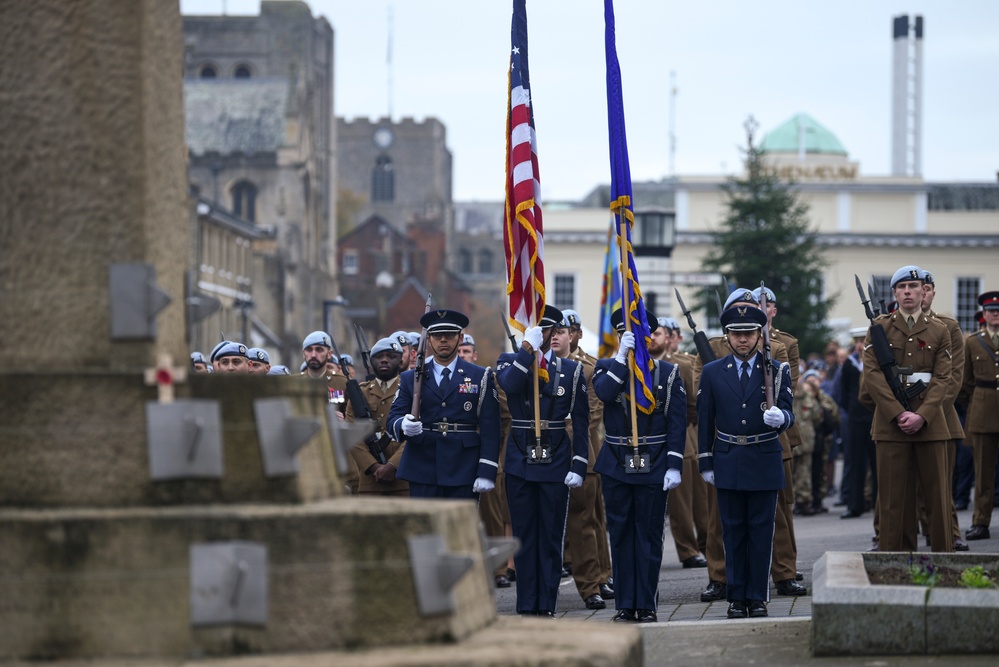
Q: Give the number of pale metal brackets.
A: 8